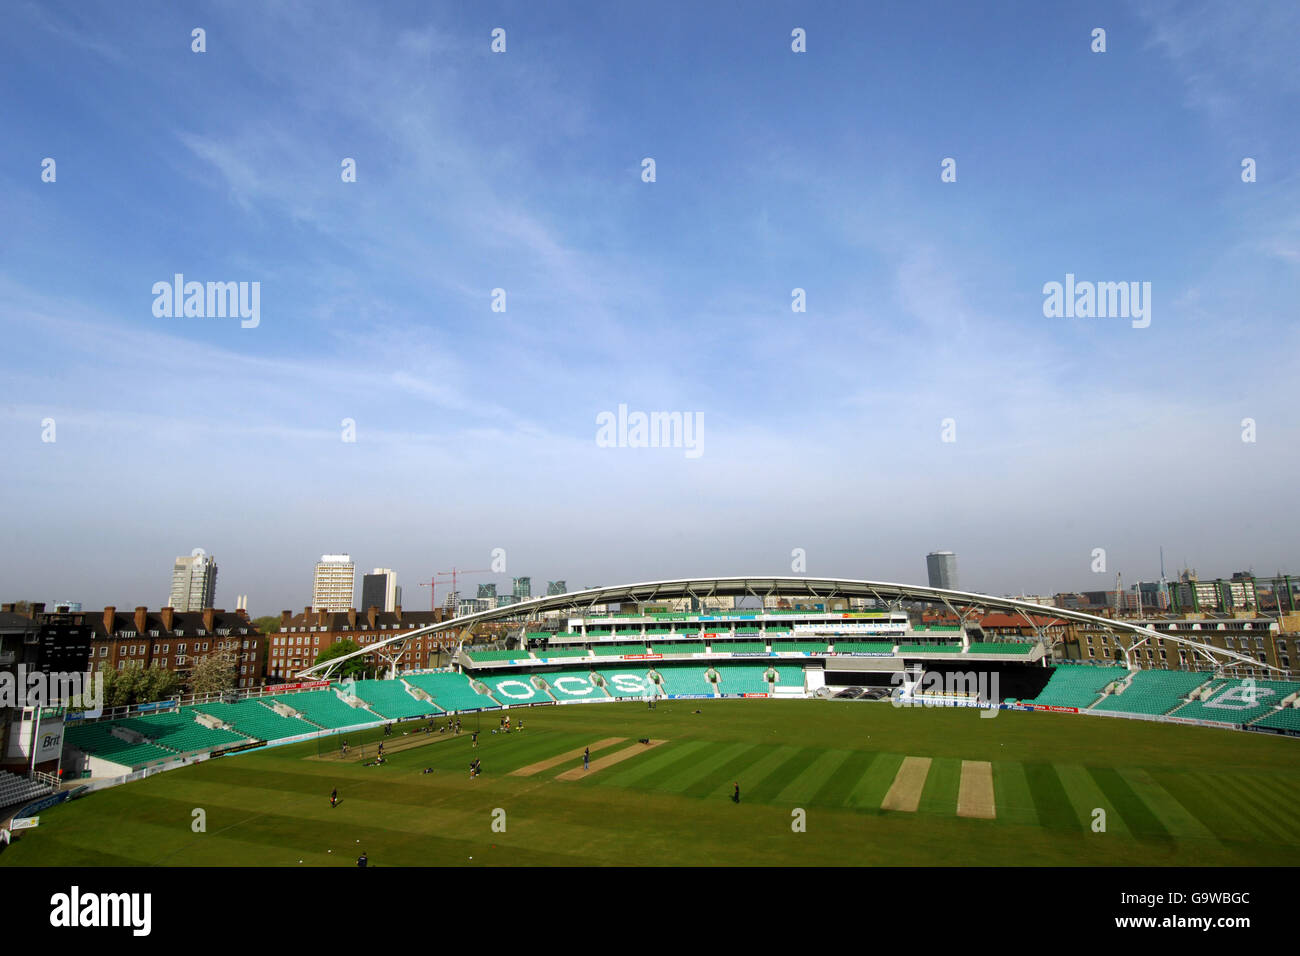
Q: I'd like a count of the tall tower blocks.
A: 4